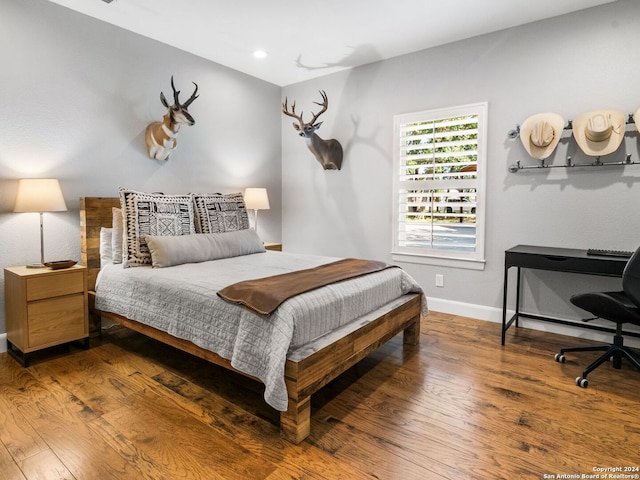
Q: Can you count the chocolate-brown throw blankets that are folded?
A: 1